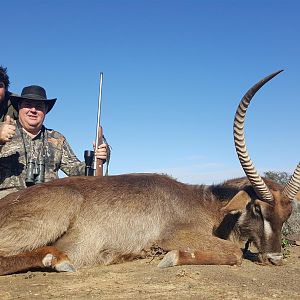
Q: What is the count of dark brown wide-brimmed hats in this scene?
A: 1